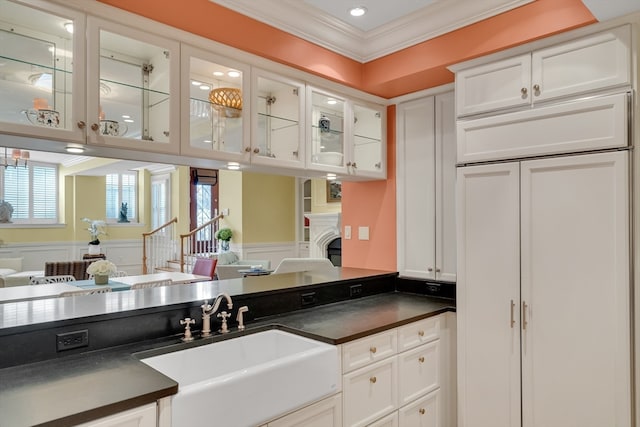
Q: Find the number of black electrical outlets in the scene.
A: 4